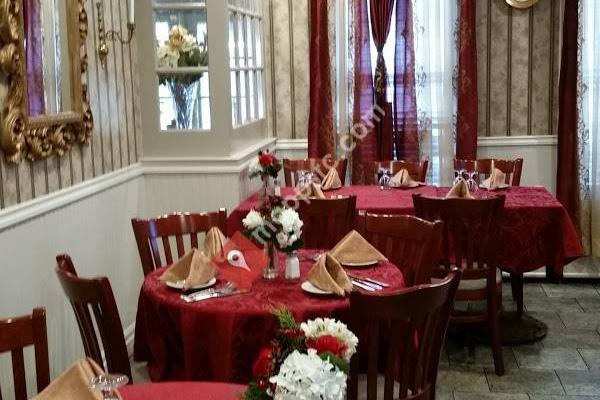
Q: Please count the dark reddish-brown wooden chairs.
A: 10